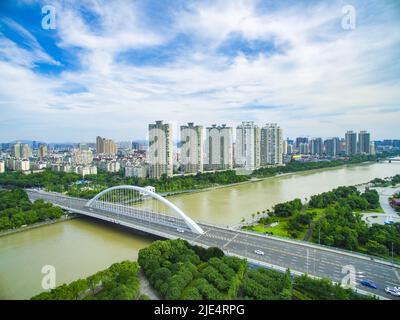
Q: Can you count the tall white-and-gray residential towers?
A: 5